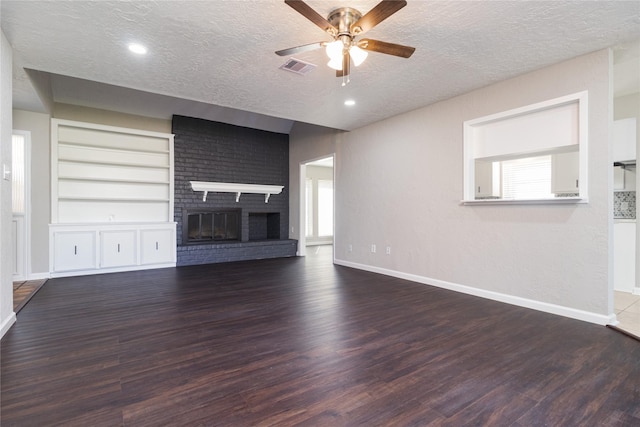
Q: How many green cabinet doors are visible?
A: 0